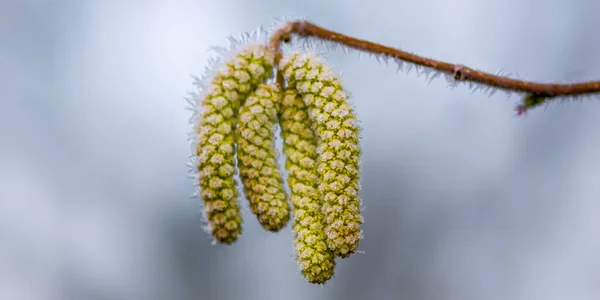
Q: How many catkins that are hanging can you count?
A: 4